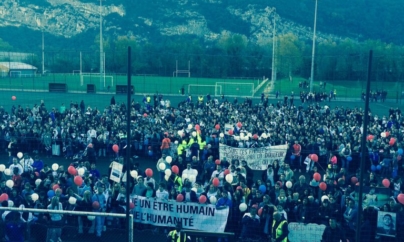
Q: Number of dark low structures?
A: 3